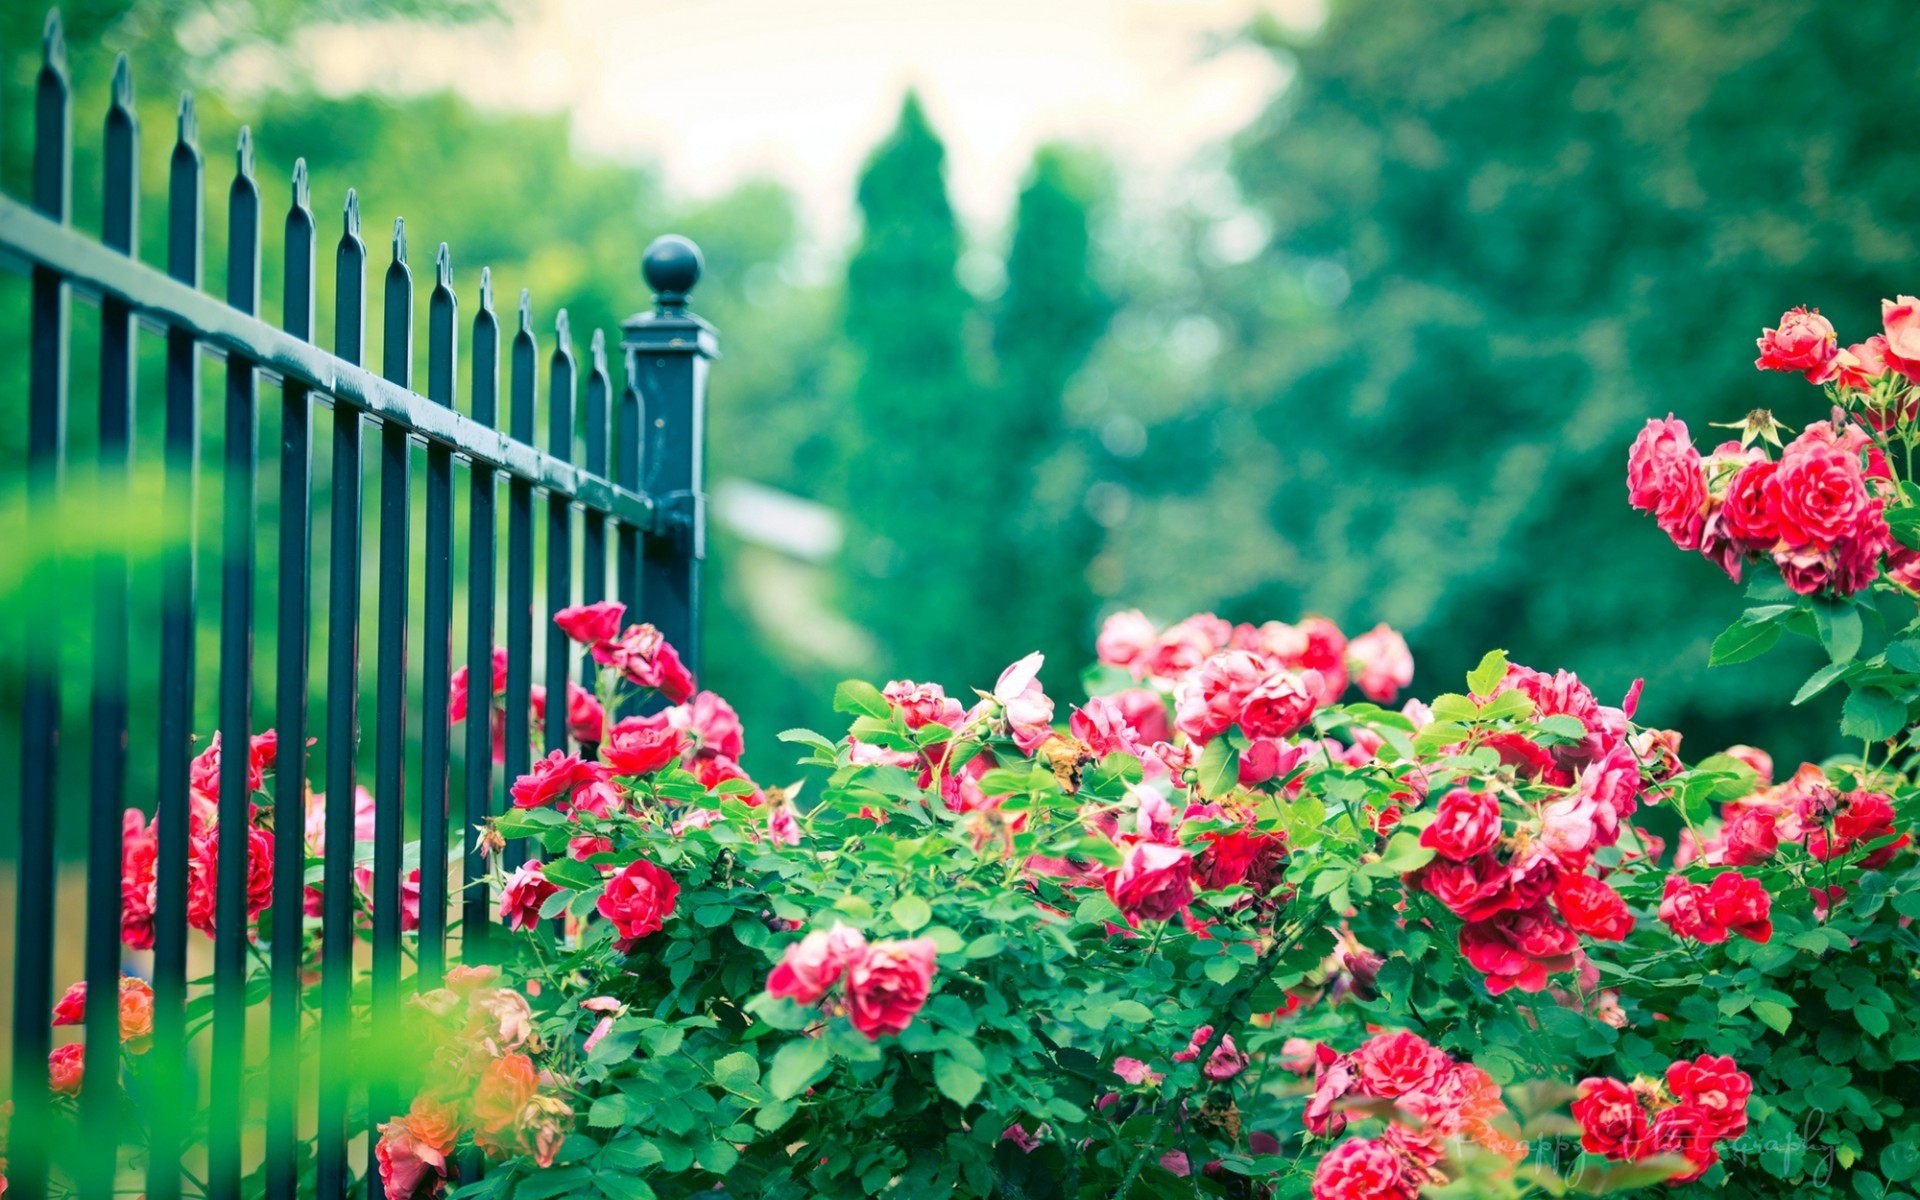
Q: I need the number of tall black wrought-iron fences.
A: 1